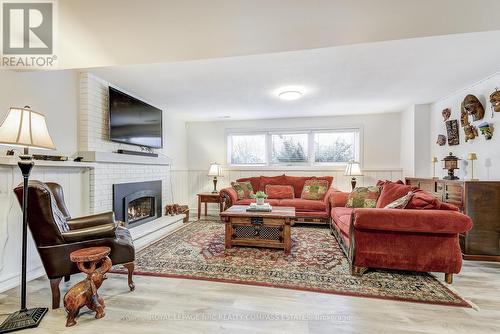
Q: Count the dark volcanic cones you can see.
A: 0